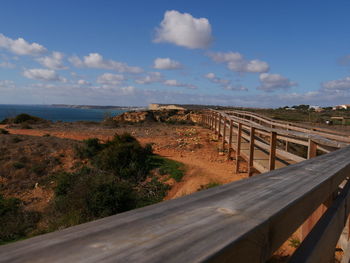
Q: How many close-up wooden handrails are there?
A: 1